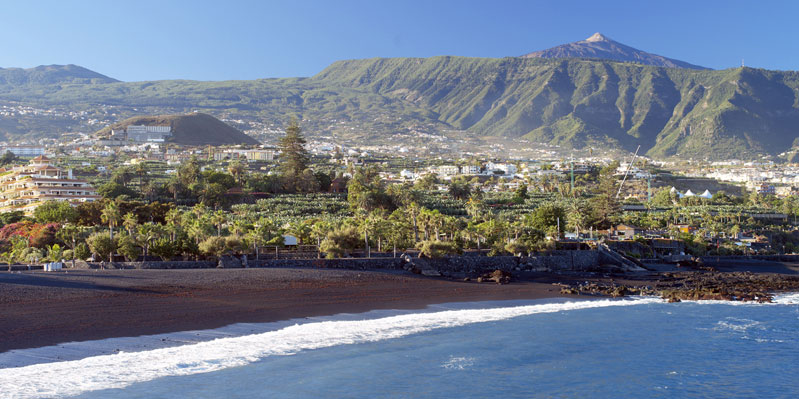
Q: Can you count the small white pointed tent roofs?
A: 3